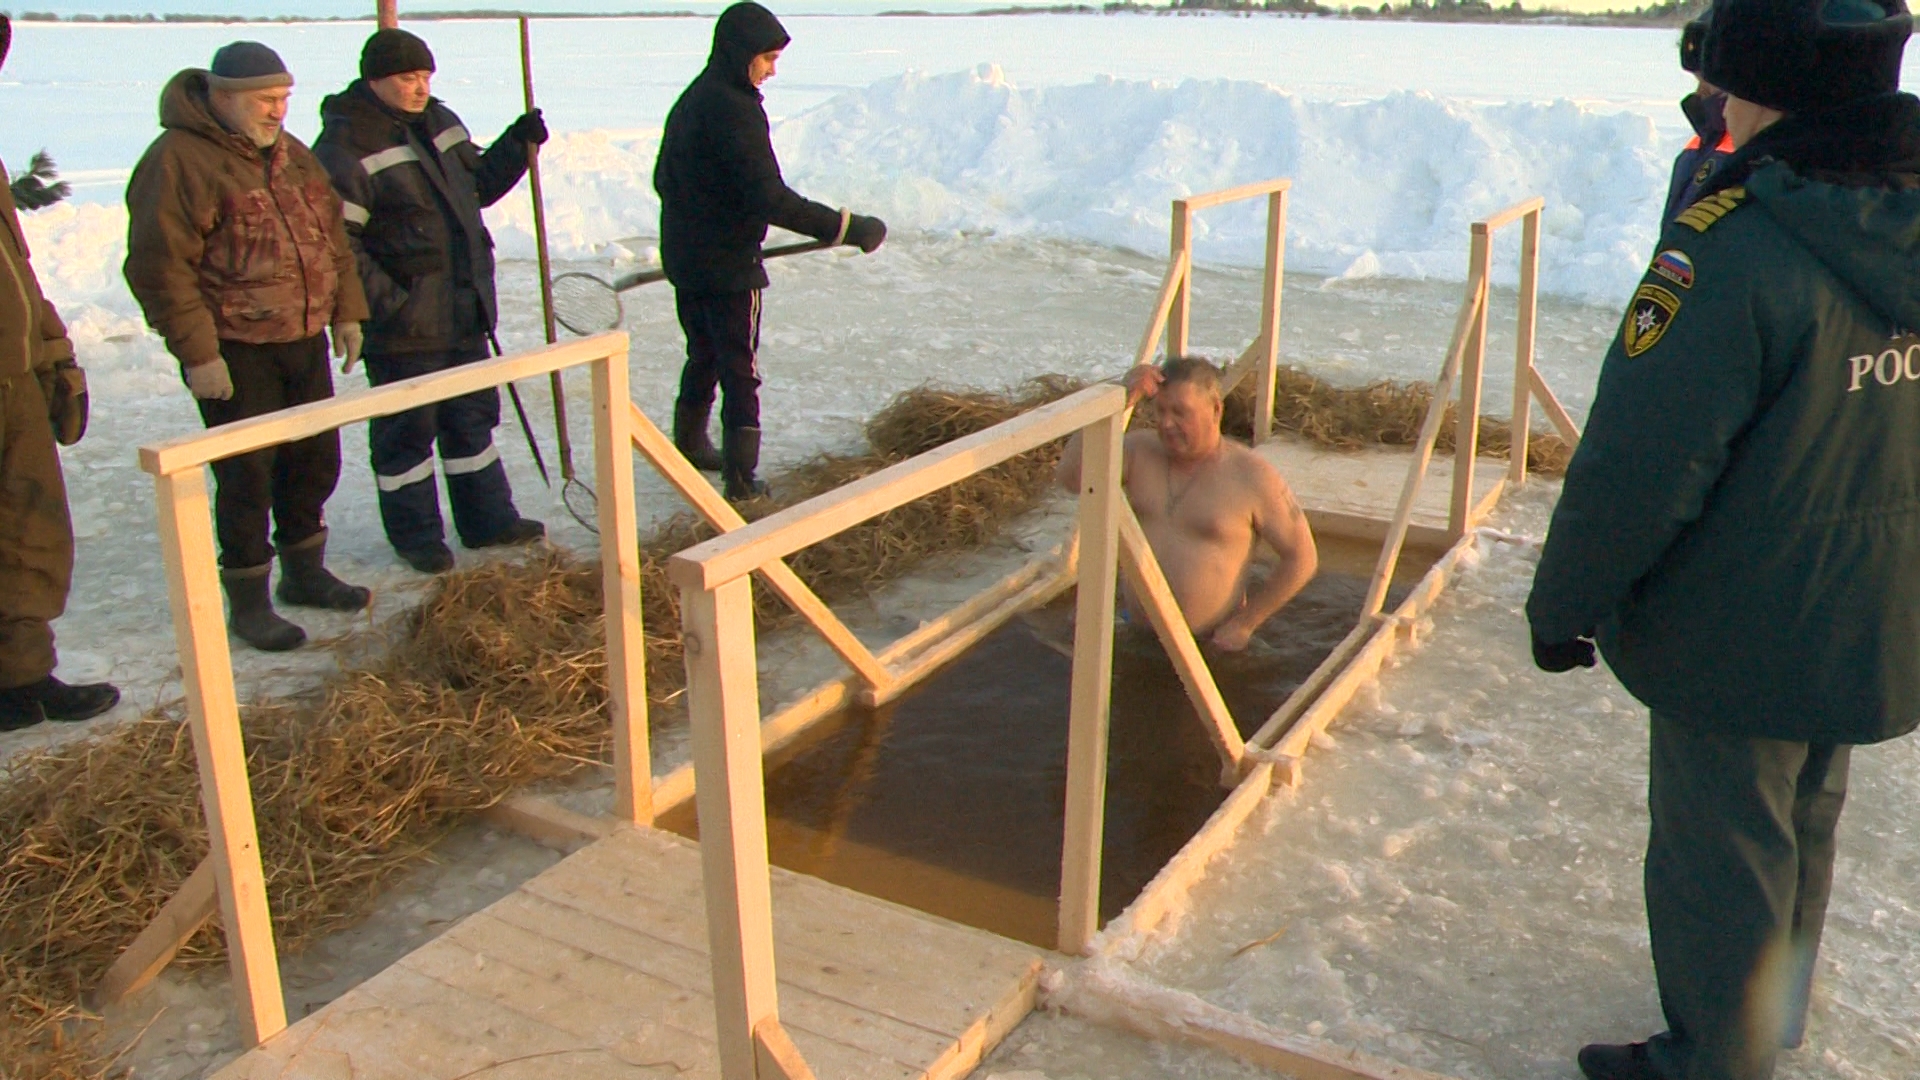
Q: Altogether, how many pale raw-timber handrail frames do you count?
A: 4